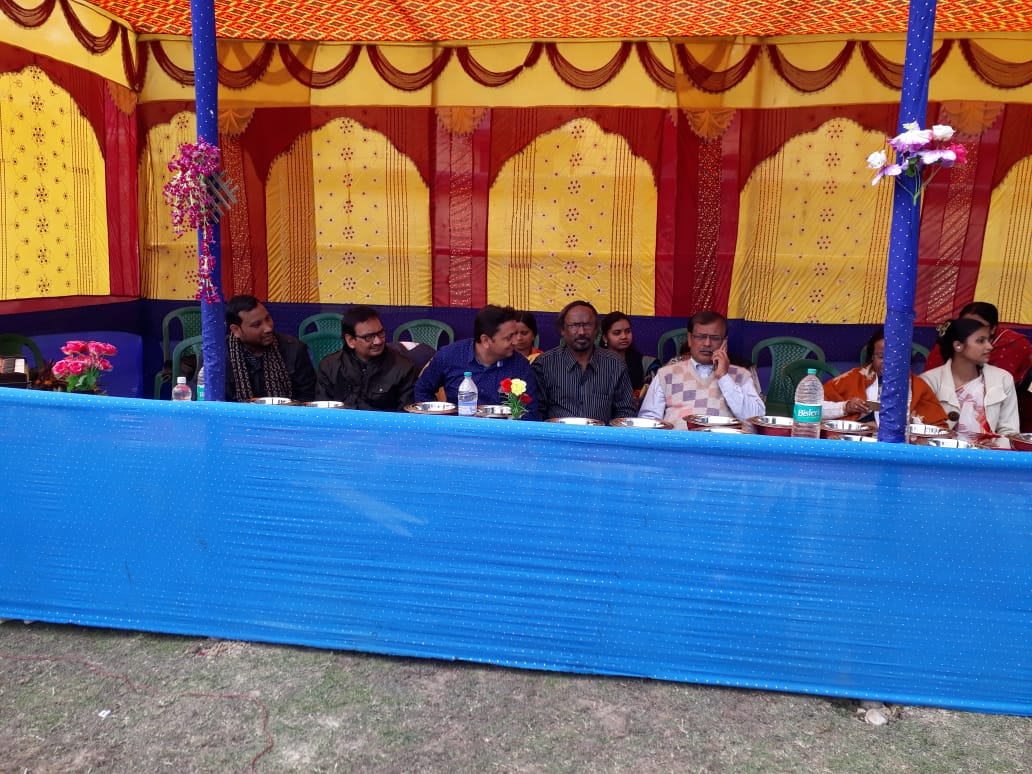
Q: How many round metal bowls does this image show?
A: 14